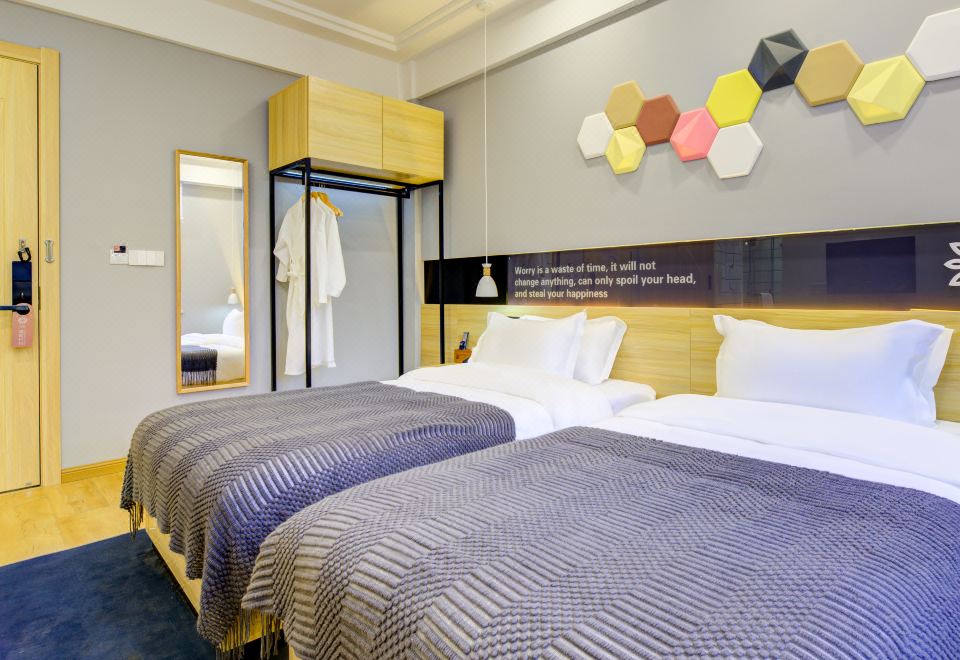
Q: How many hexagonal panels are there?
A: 11